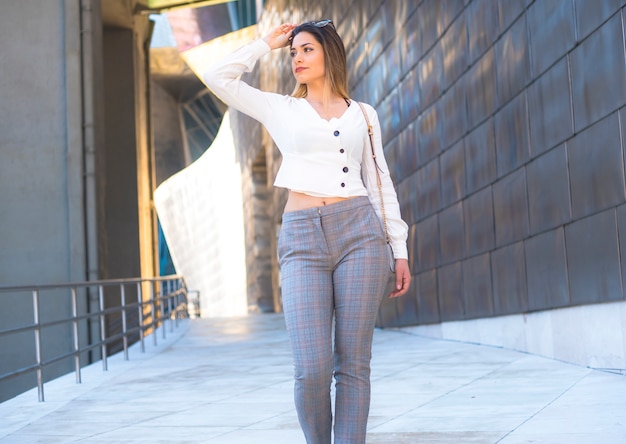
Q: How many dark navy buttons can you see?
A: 4